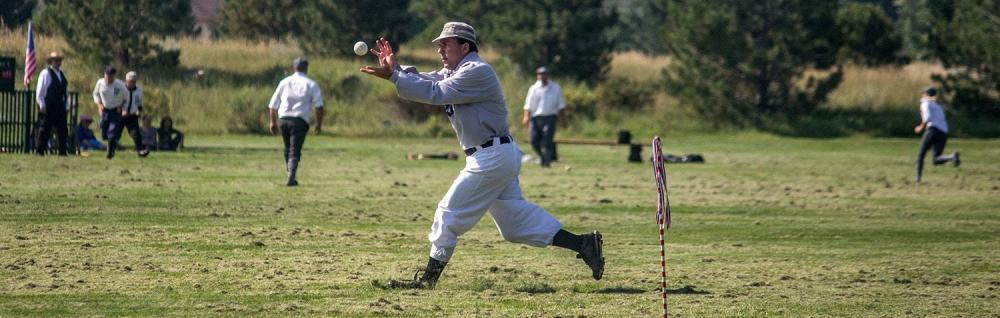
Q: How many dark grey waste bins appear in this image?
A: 0